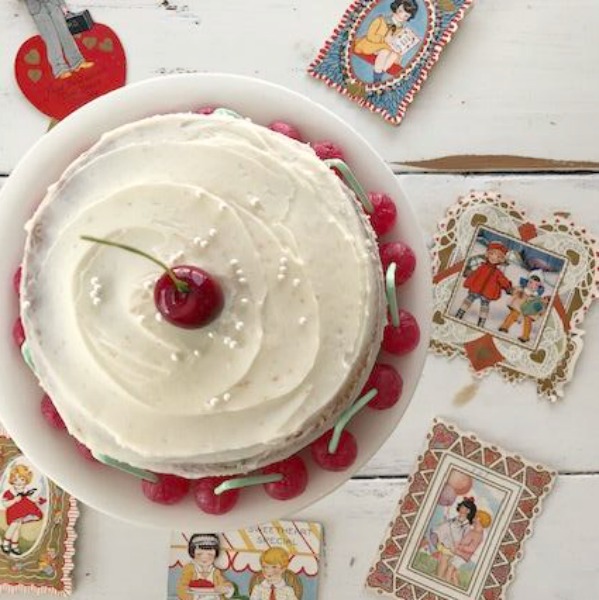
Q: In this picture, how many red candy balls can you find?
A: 15